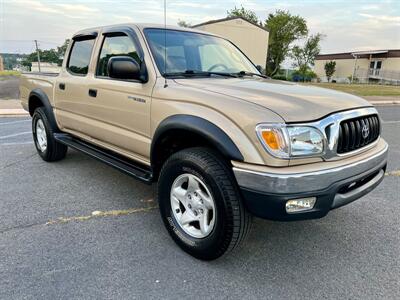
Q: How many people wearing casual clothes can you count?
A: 0